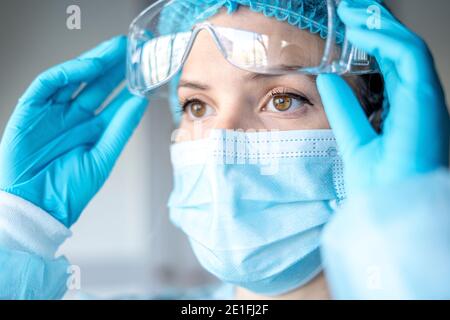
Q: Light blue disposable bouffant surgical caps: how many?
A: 1